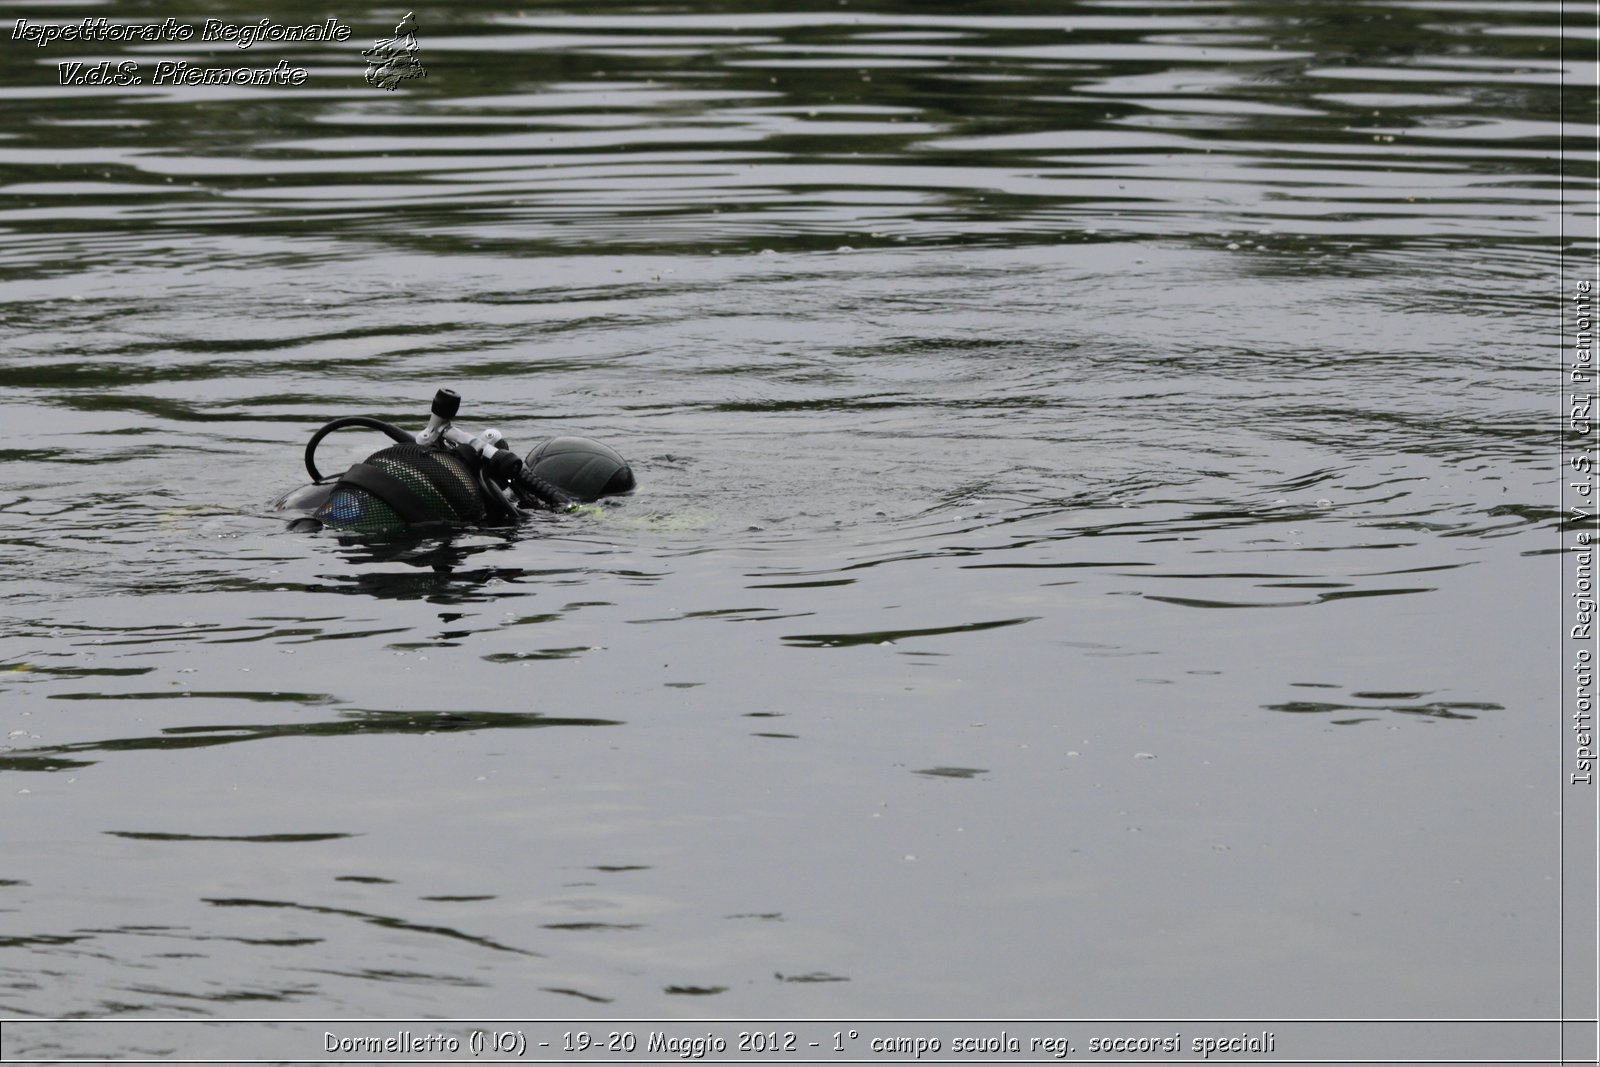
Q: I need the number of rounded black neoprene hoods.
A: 1